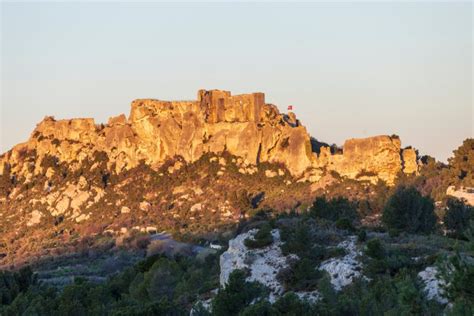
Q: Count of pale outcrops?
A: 3